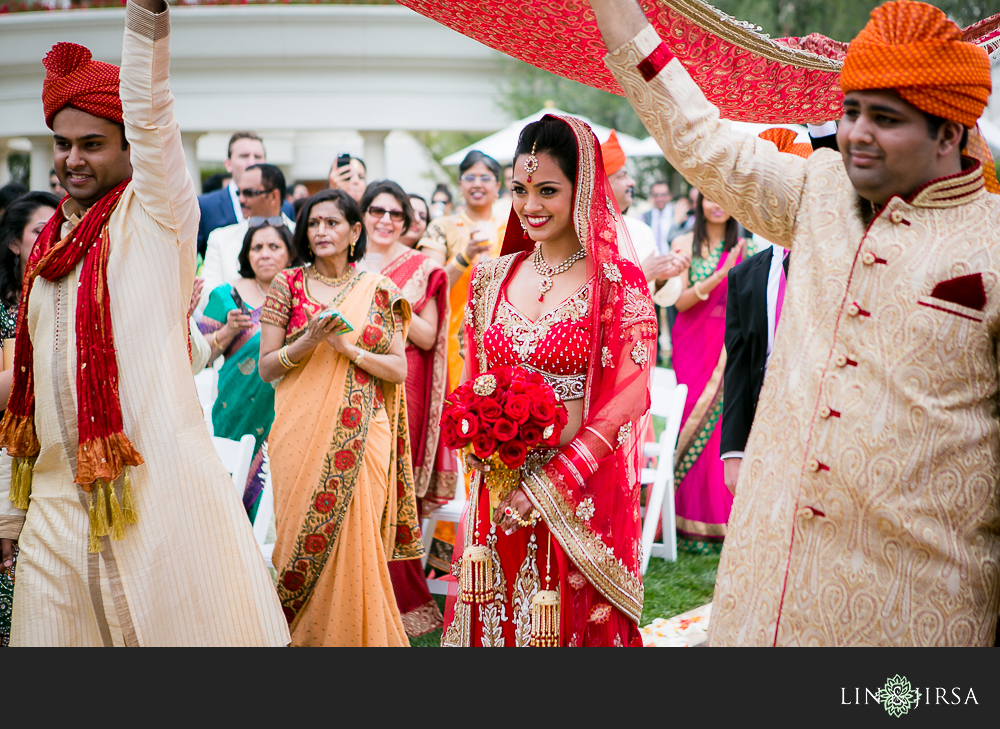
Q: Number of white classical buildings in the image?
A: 1